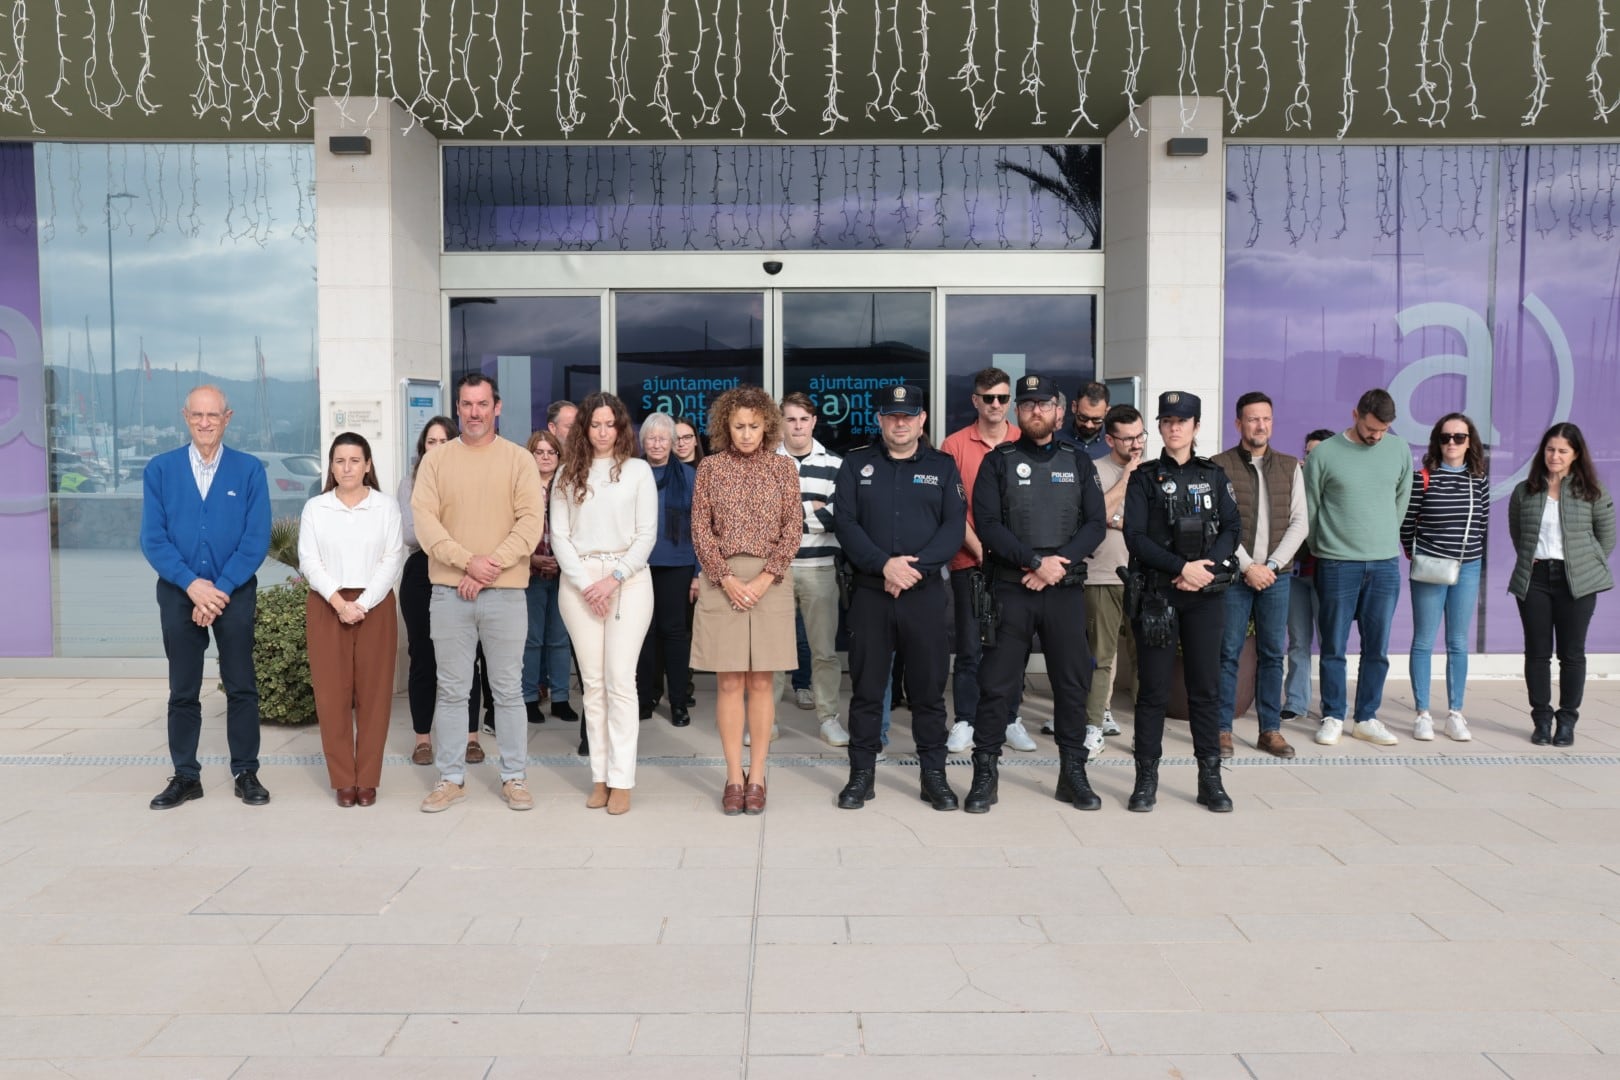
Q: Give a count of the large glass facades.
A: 2